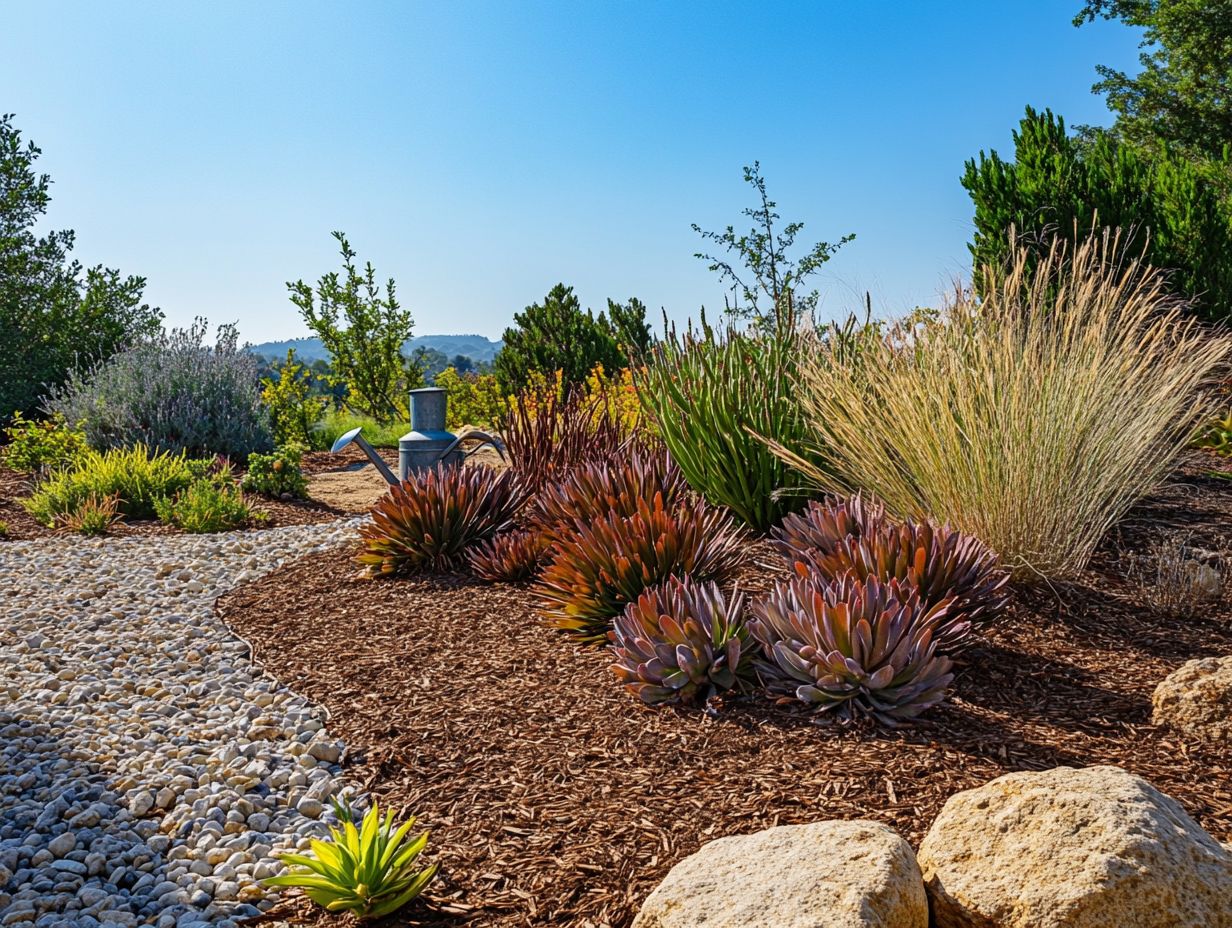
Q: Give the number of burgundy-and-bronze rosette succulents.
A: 8